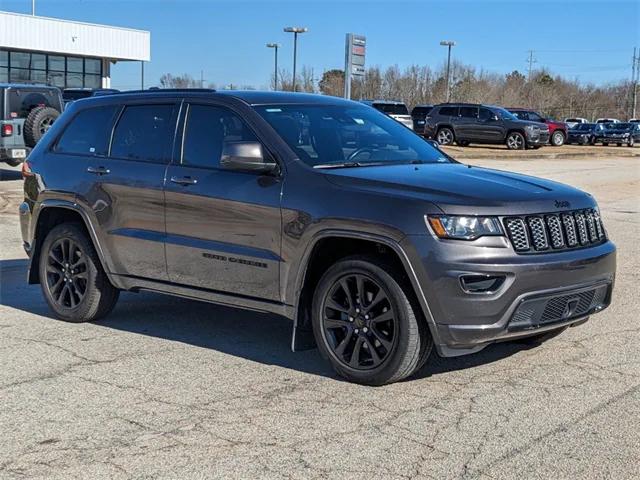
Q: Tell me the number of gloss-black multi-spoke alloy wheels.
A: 2